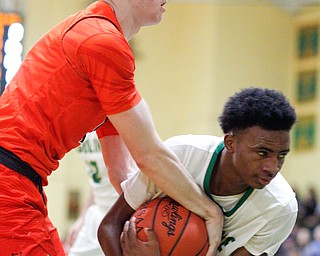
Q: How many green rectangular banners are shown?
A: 3